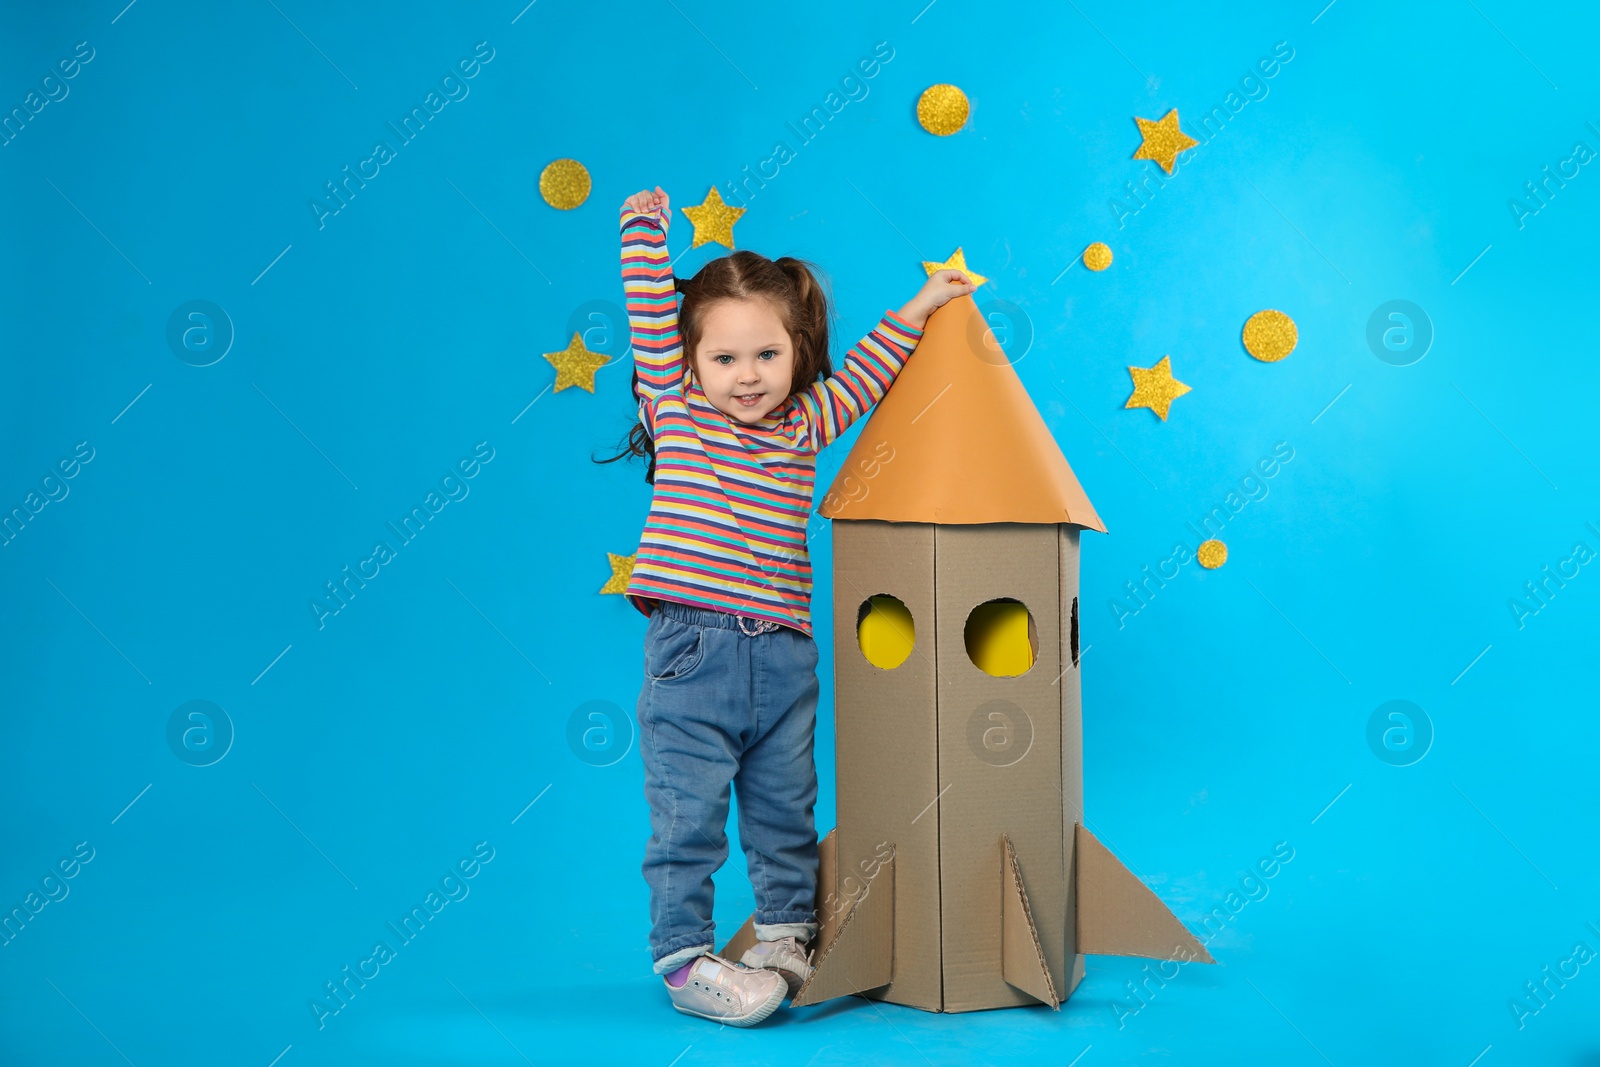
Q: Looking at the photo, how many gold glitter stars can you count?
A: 6